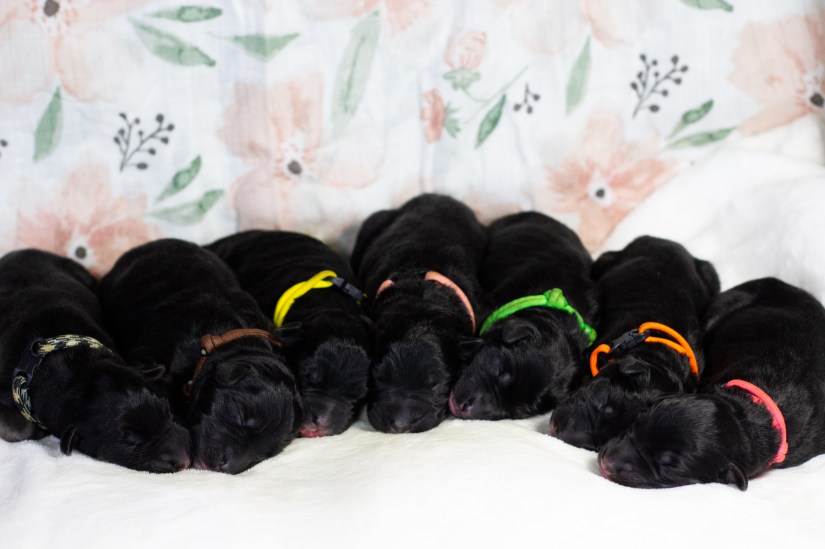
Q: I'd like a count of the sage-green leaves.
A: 12